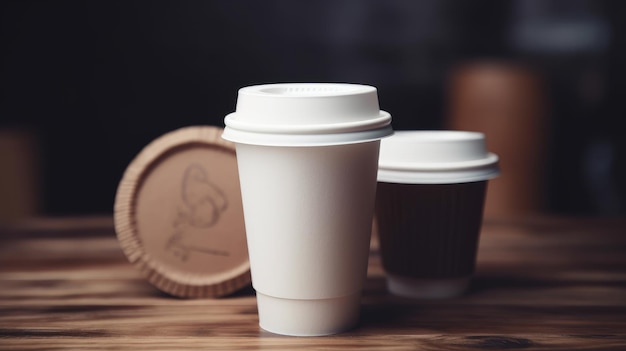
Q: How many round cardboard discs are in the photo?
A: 1